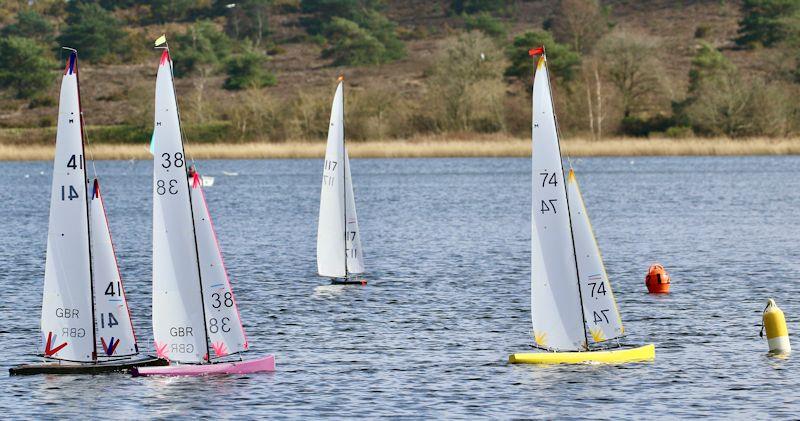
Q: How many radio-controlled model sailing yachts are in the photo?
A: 4